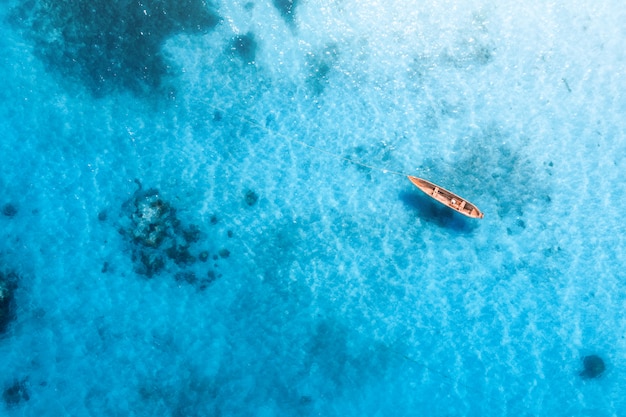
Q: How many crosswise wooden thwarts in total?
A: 2